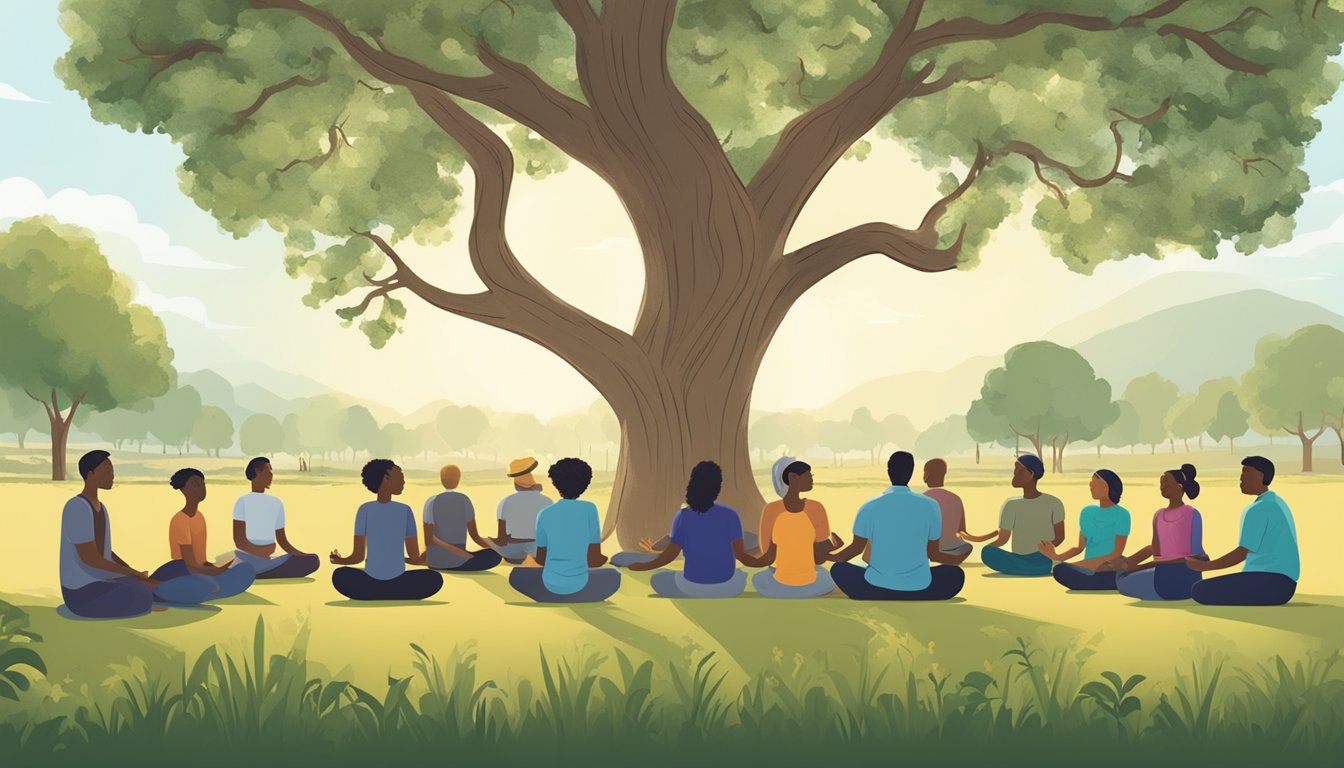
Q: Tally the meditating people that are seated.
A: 15